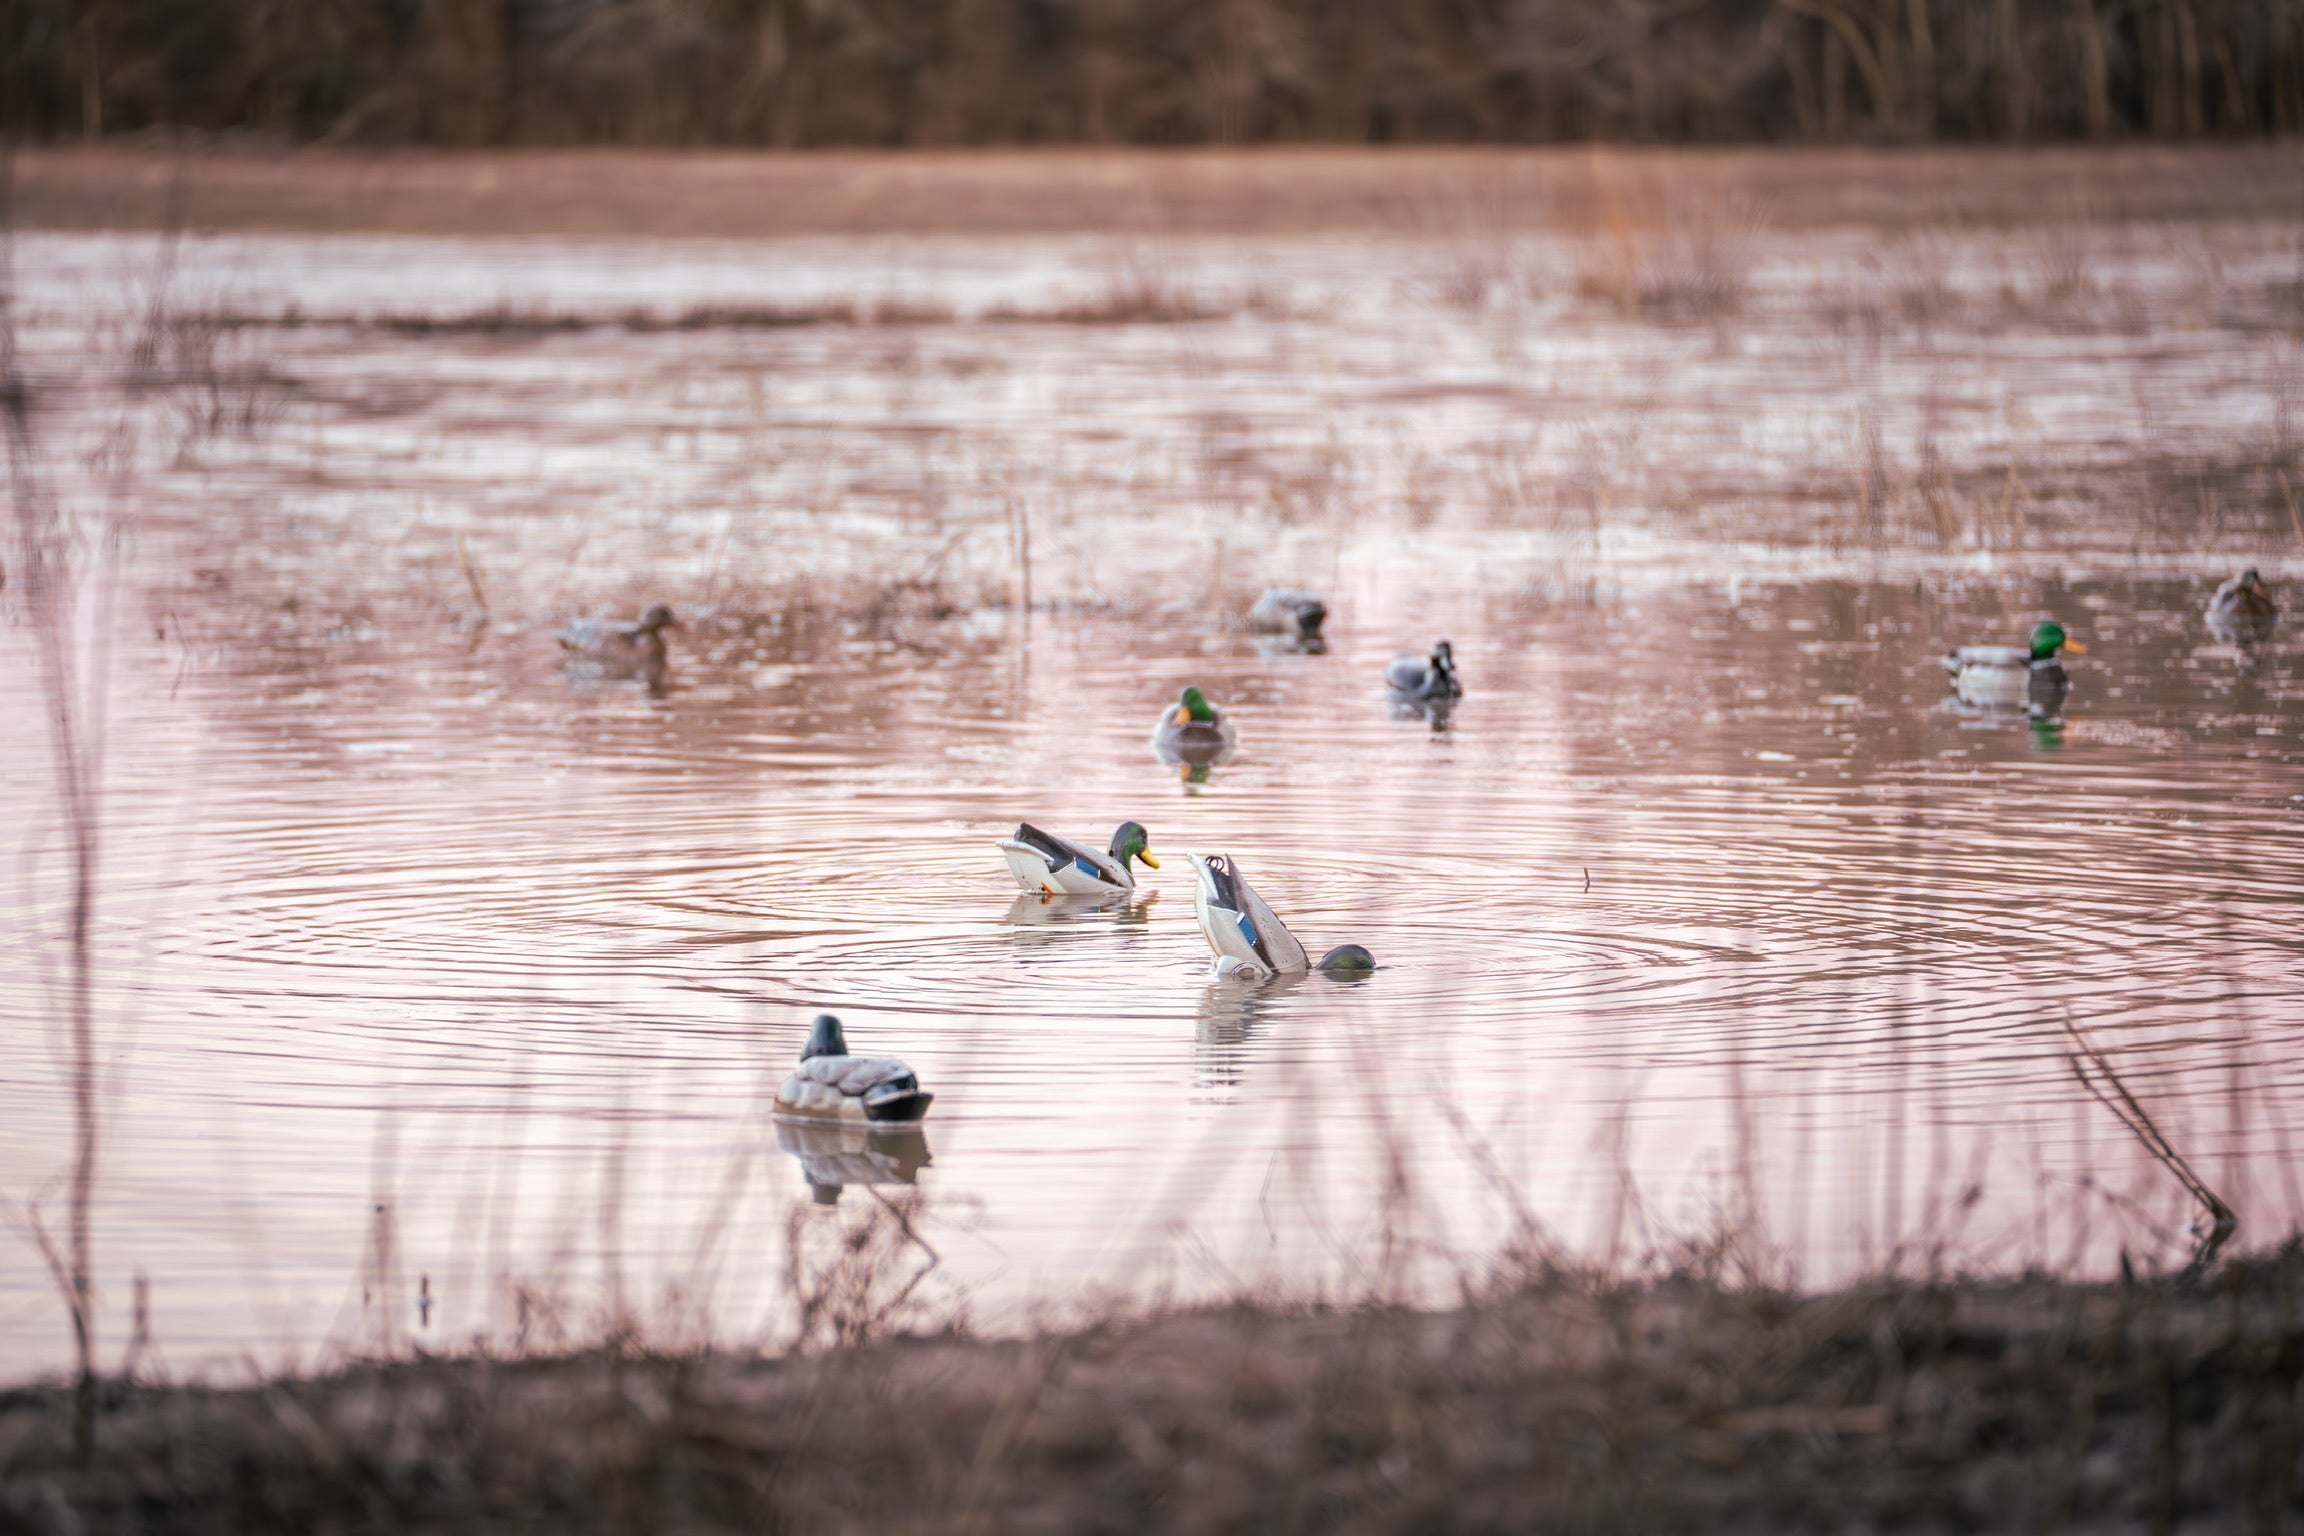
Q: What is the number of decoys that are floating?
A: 9